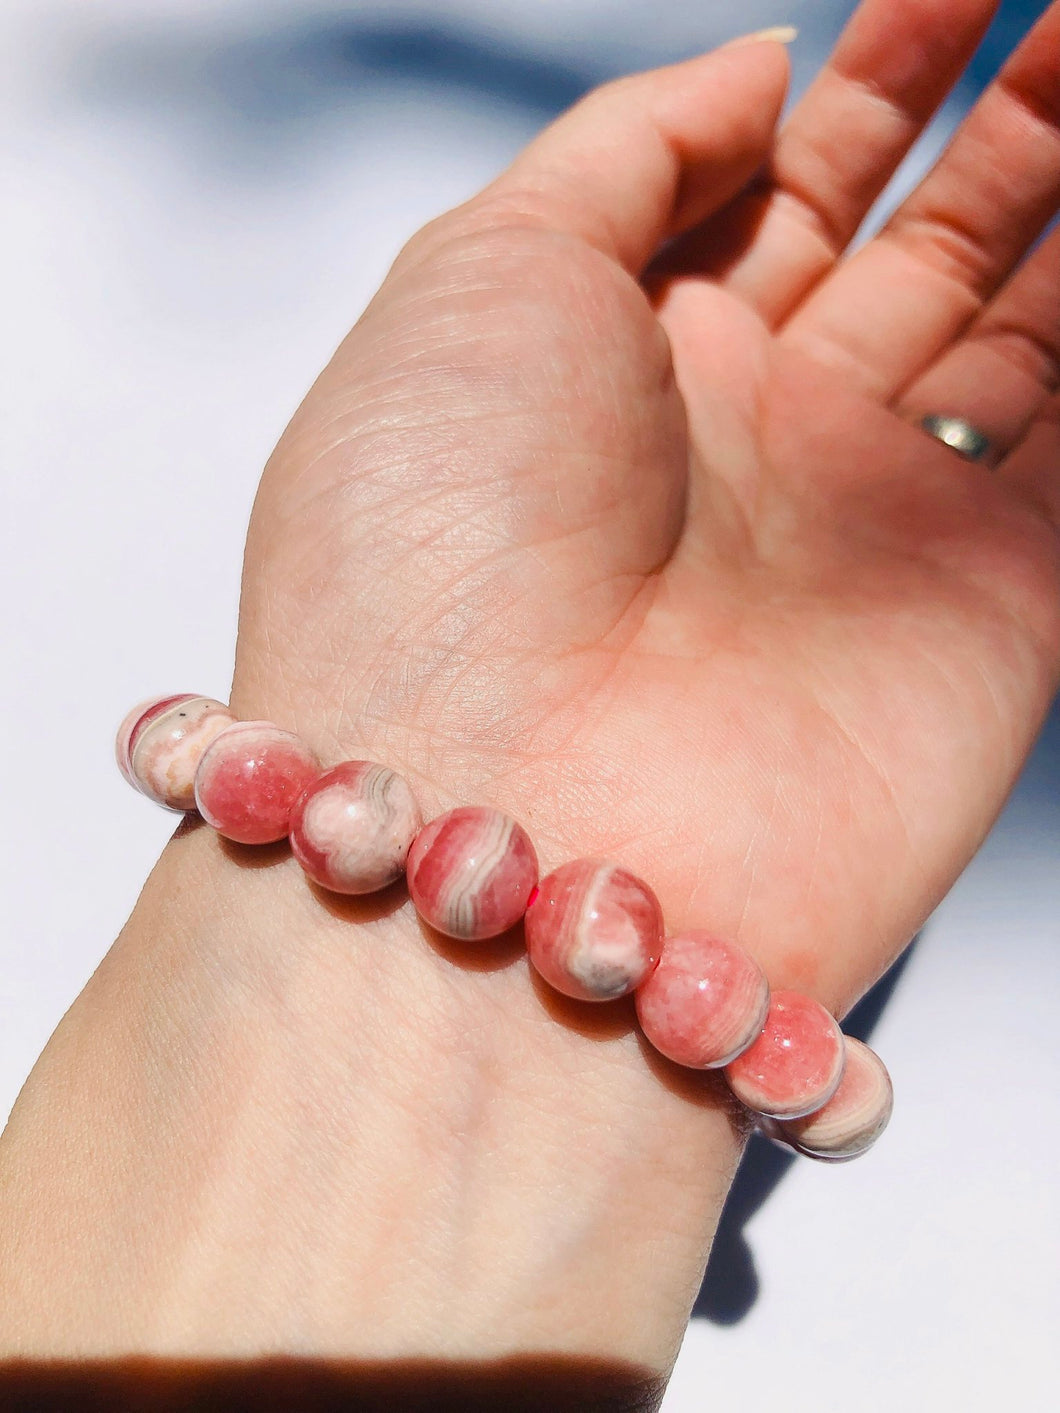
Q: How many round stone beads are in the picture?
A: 8